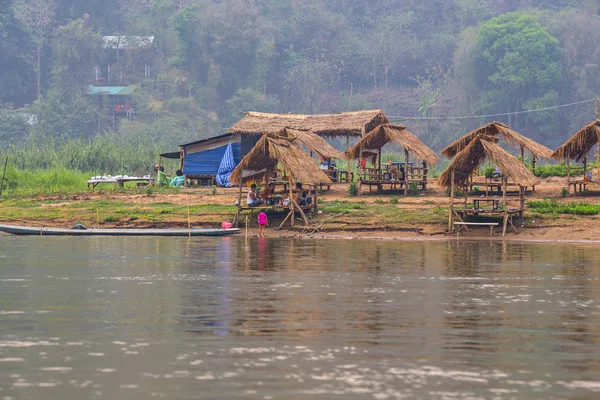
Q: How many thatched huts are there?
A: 7